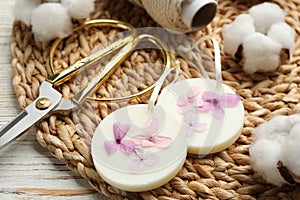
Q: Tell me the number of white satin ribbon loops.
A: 2